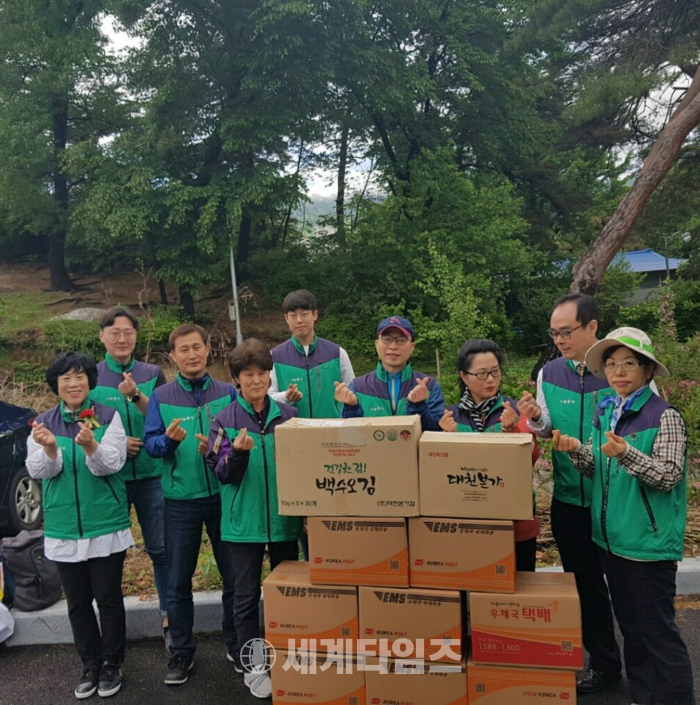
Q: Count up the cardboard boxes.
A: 10